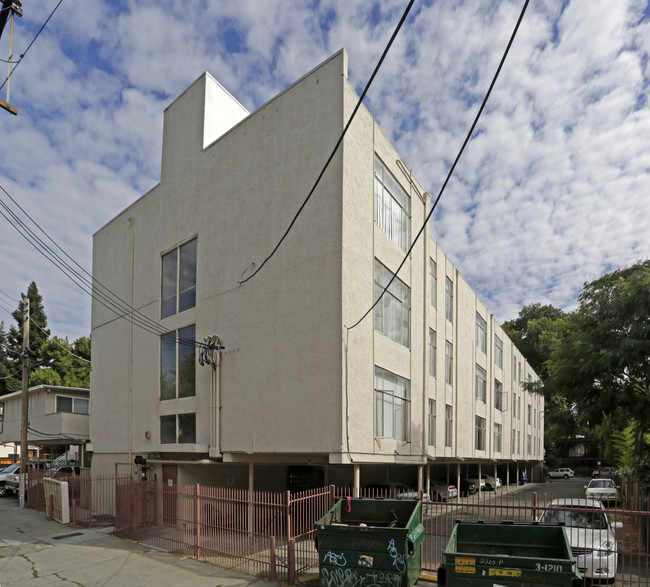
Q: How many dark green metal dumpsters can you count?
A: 2